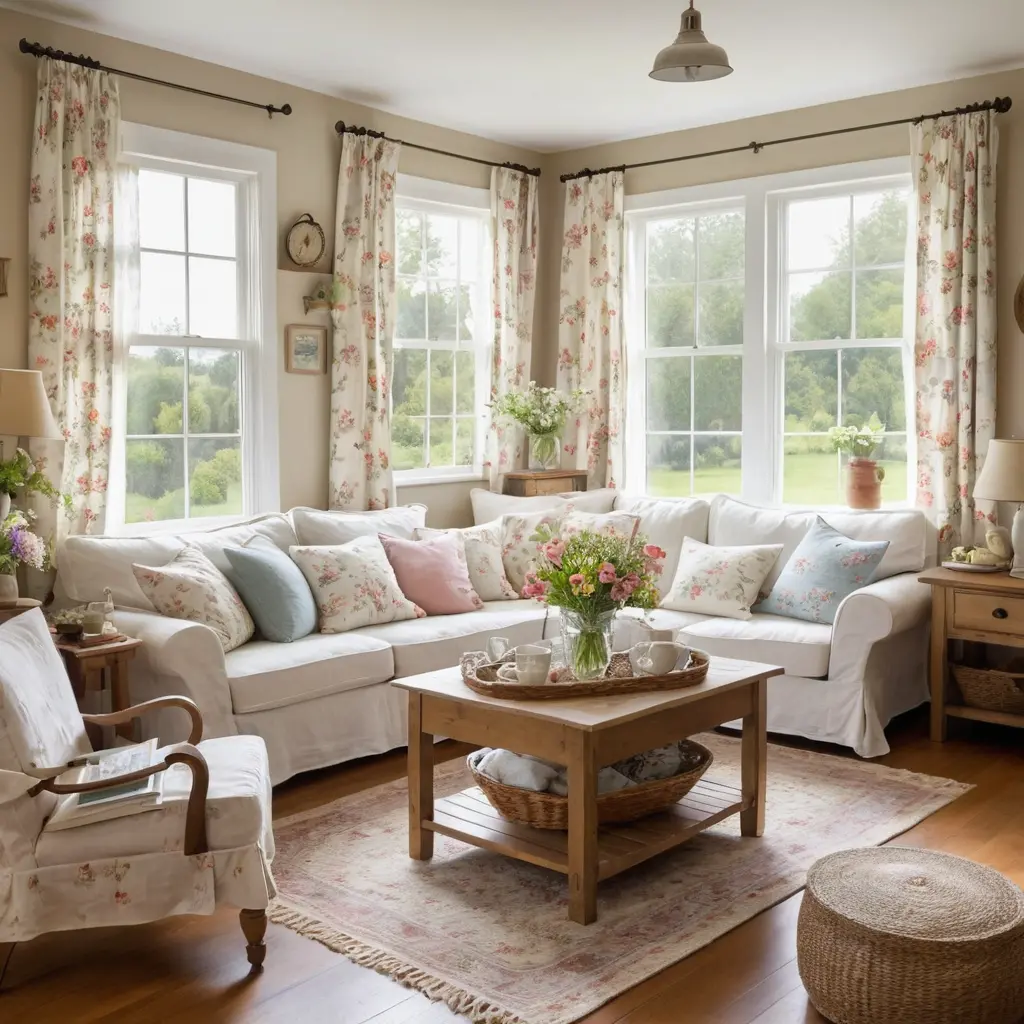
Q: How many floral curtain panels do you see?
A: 5